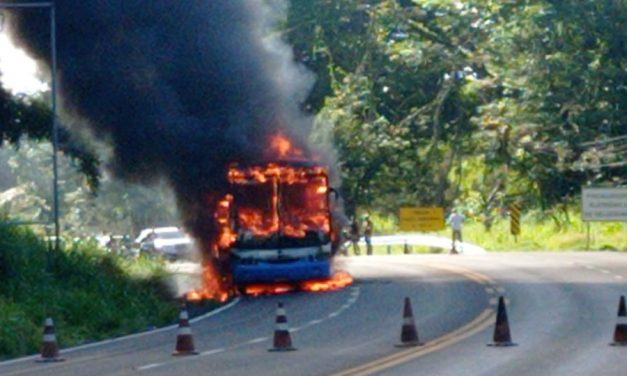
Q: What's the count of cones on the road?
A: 6